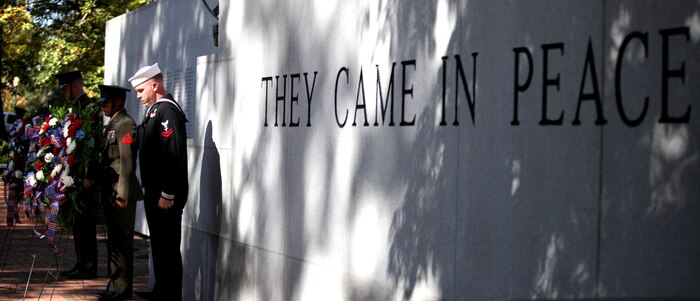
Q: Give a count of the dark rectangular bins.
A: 0